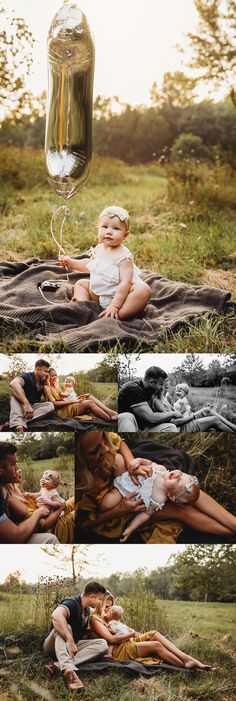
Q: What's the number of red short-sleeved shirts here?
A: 0